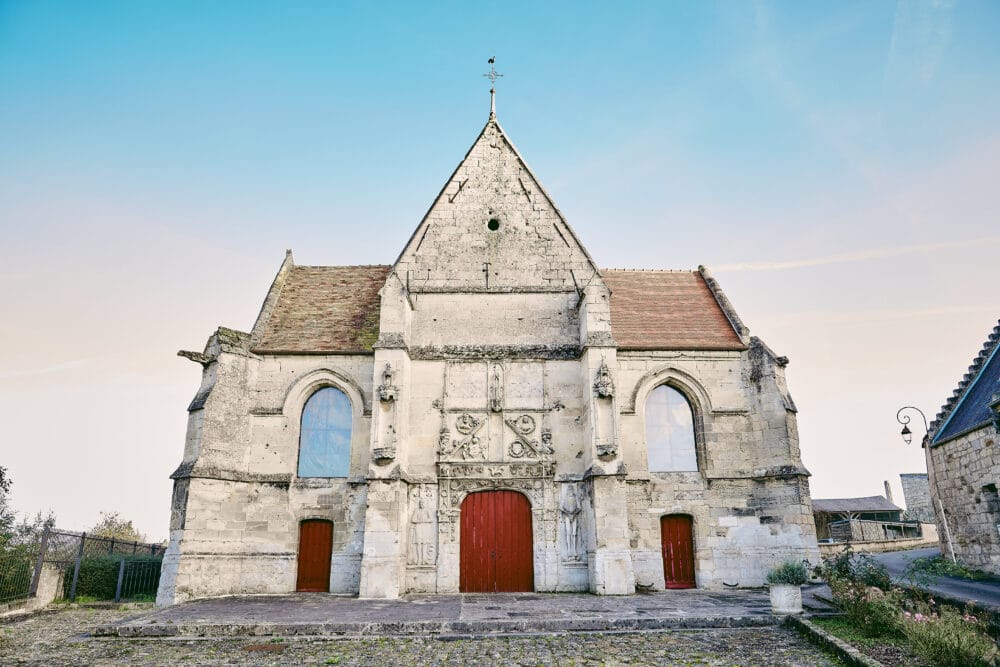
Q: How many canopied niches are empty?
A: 2